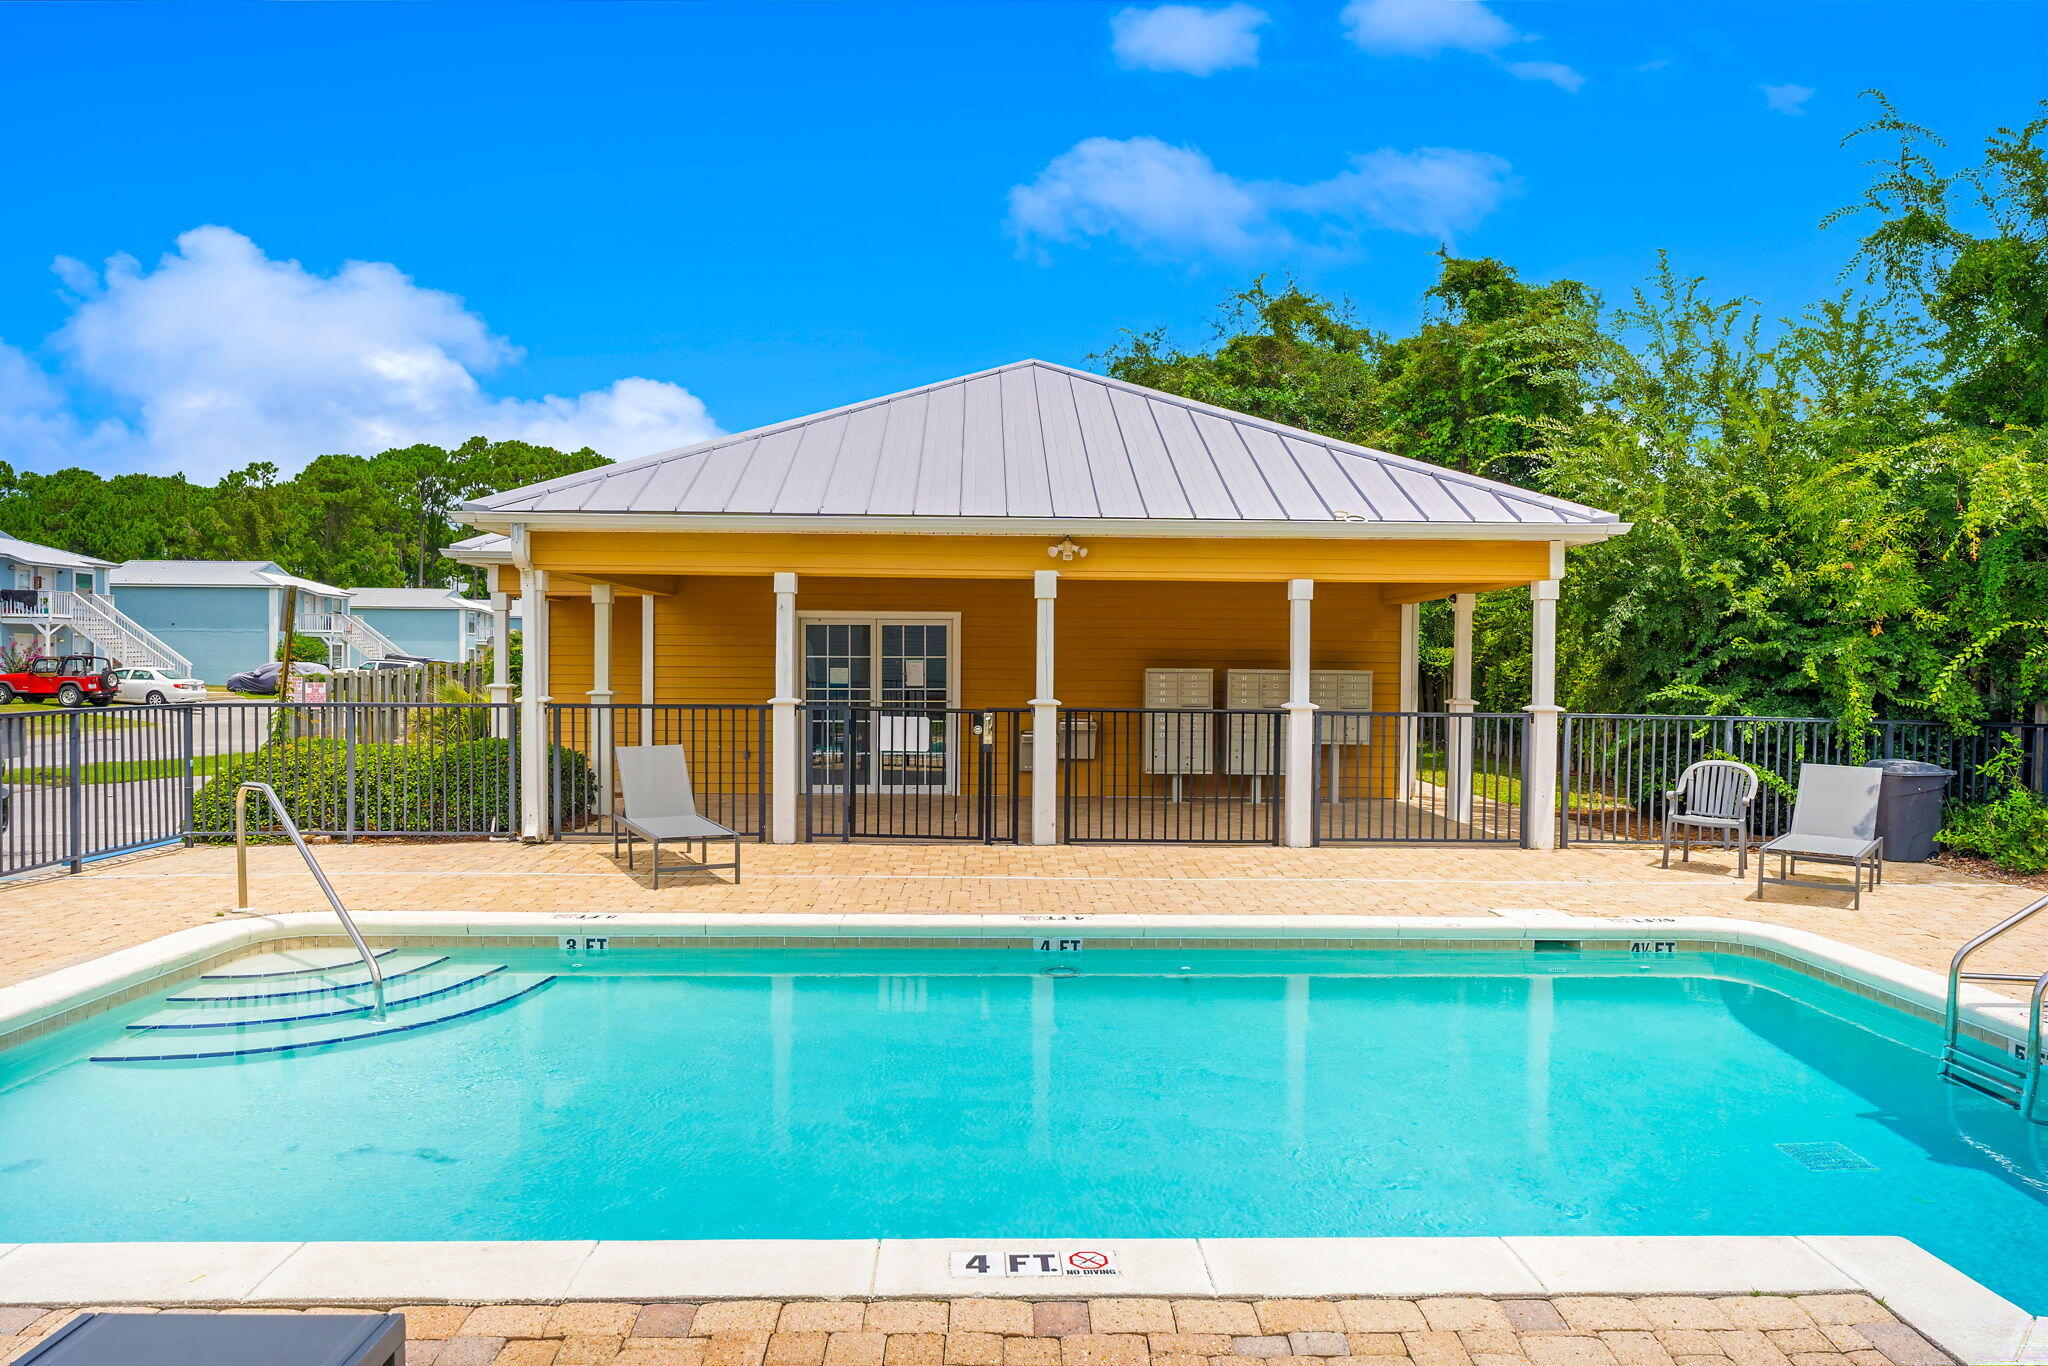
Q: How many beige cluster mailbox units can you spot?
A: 3